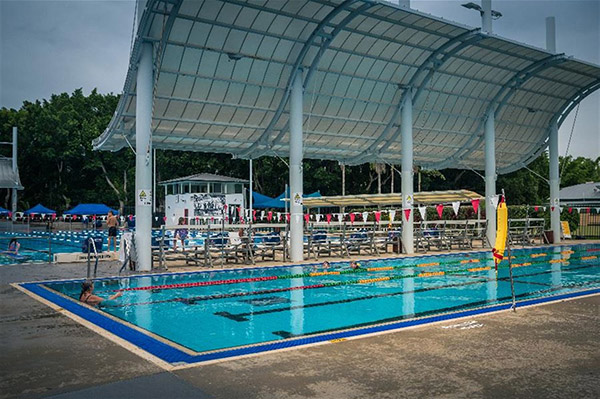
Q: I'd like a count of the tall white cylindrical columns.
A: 5